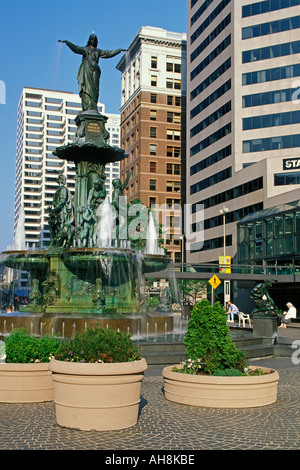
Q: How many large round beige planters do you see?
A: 3